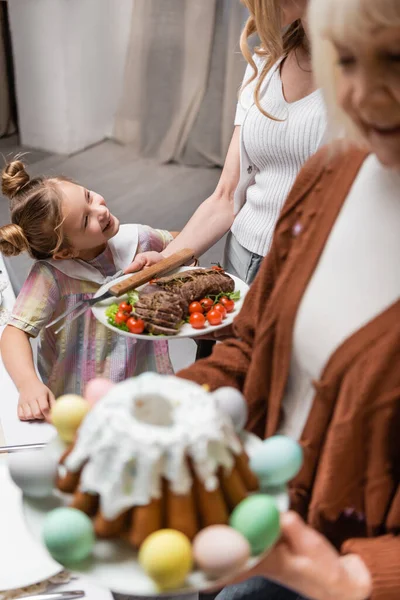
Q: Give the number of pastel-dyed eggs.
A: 9